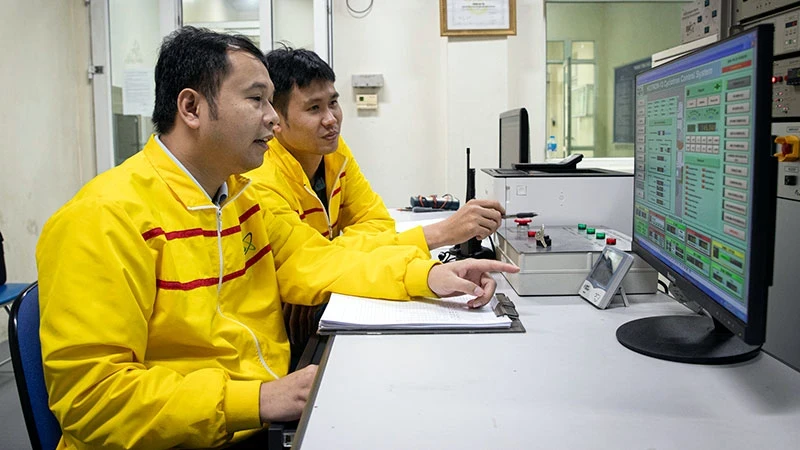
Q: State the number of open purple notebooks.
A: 0